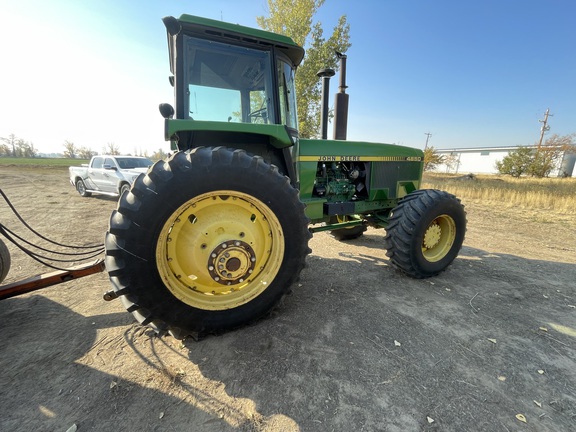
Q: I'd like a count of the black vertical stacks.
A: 2